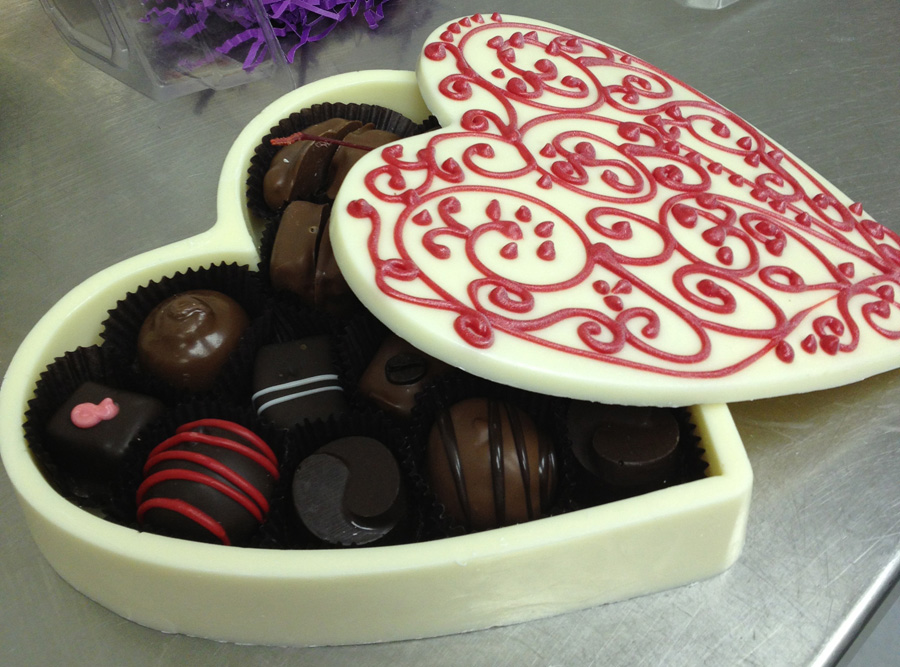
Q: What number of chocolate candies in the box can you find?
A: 12